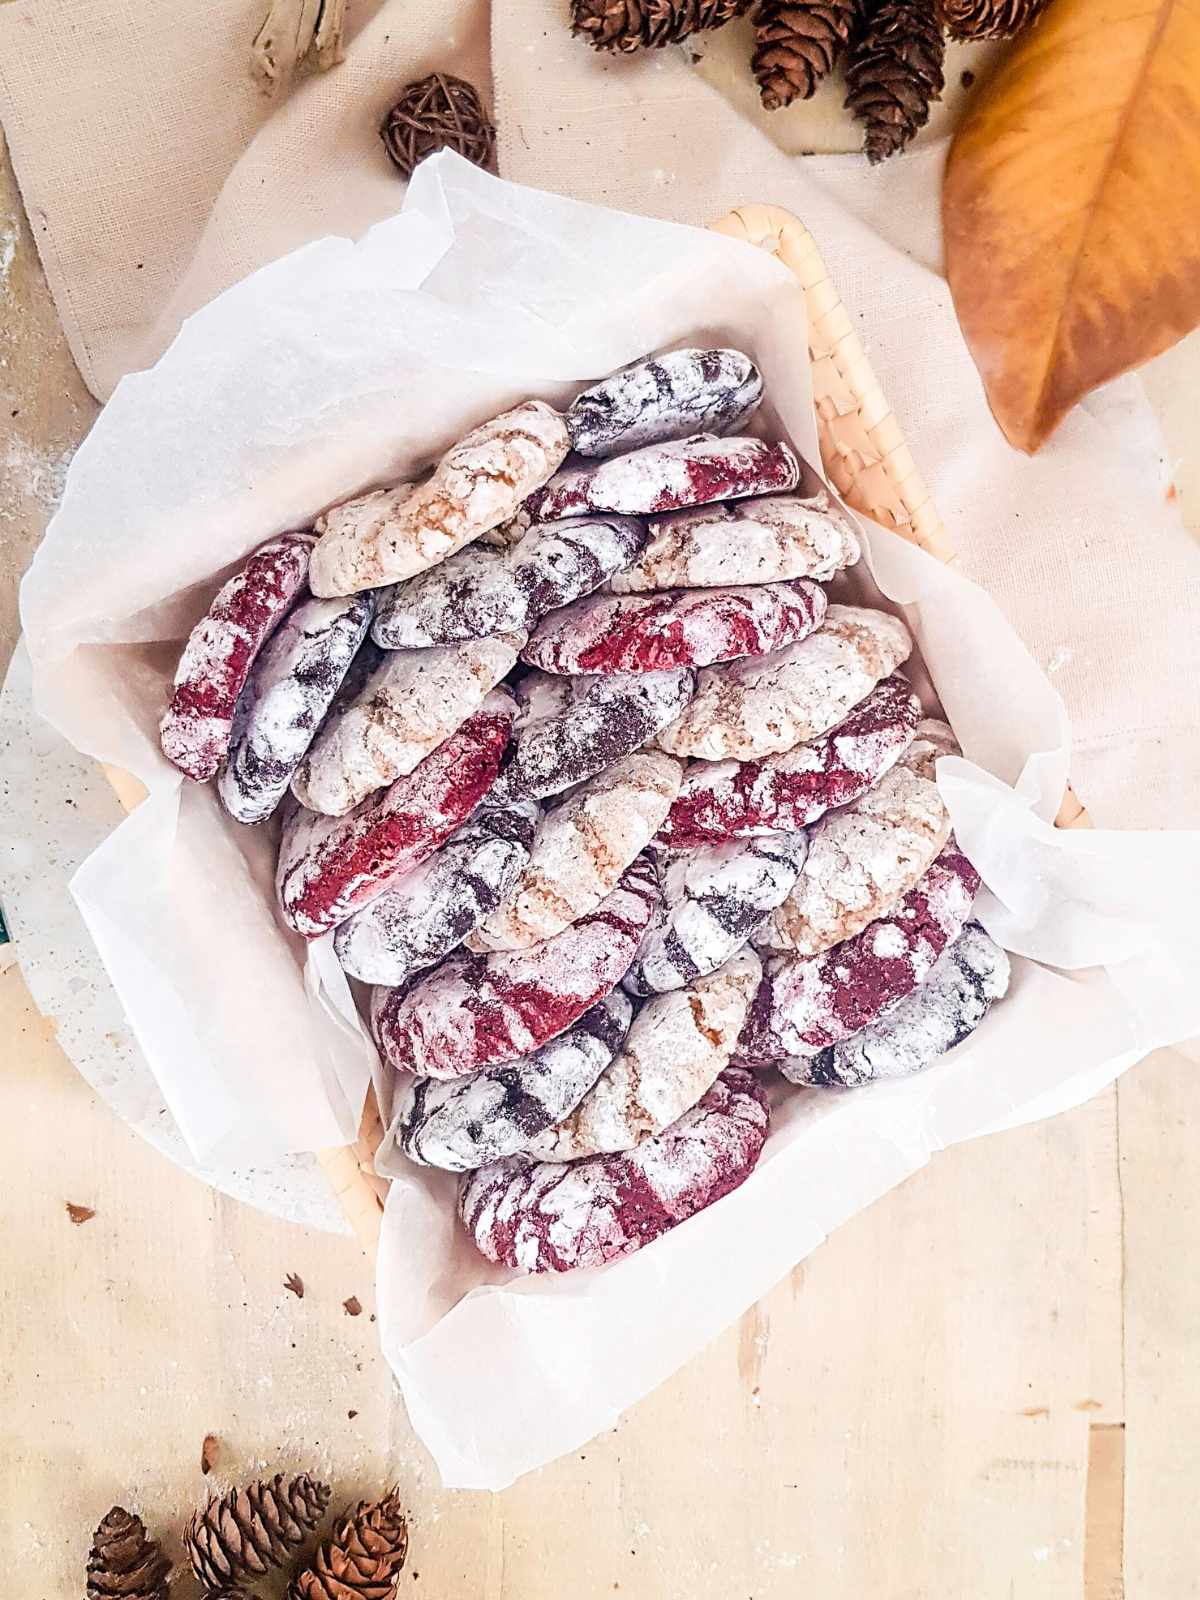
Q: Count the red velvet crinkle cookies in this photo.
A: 8